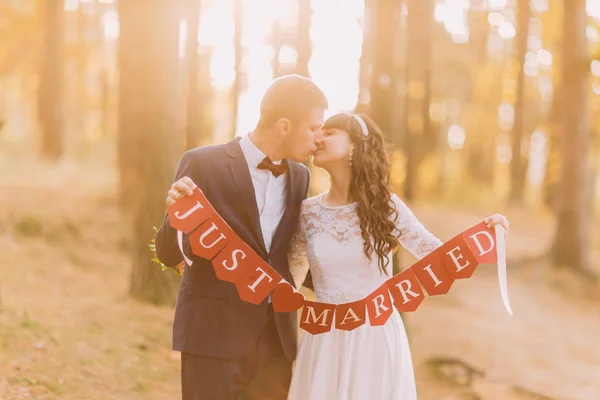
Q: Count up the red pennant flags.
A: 11